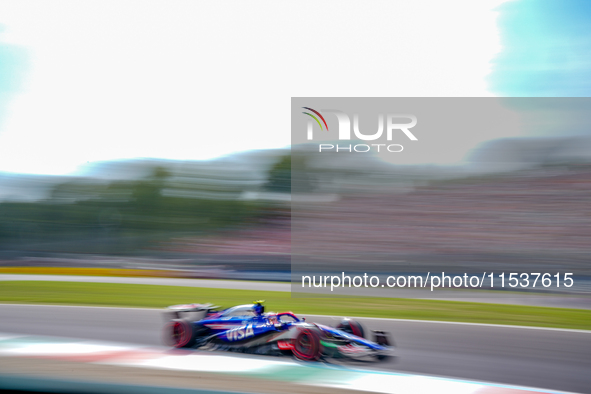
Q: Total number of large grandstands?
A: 1